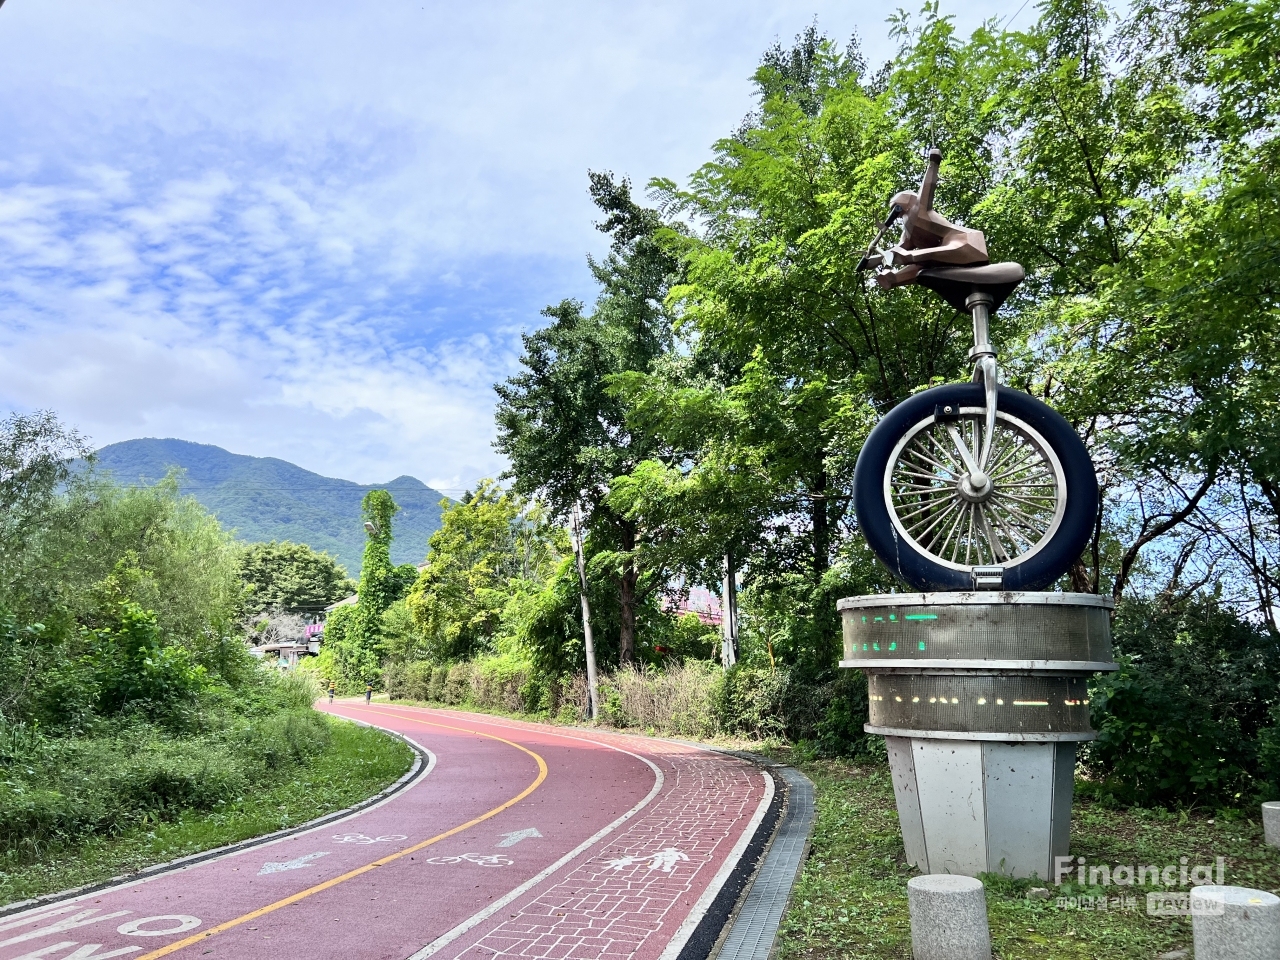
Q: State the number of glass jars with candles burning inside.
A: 0